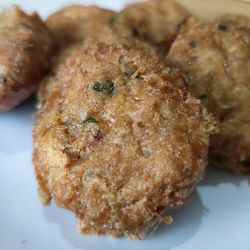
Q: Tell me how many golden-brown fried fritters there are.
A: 5